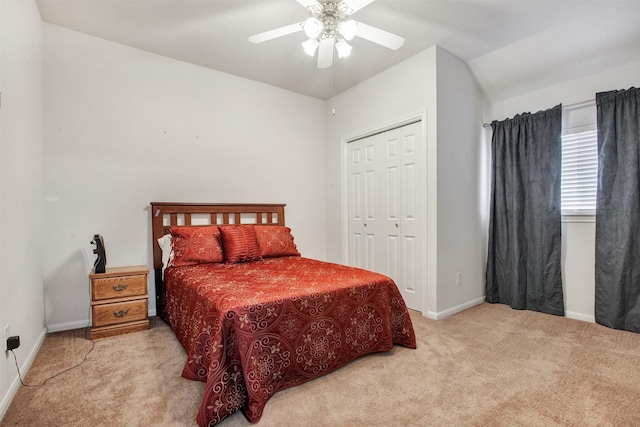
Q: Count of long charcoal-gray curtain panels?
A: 2